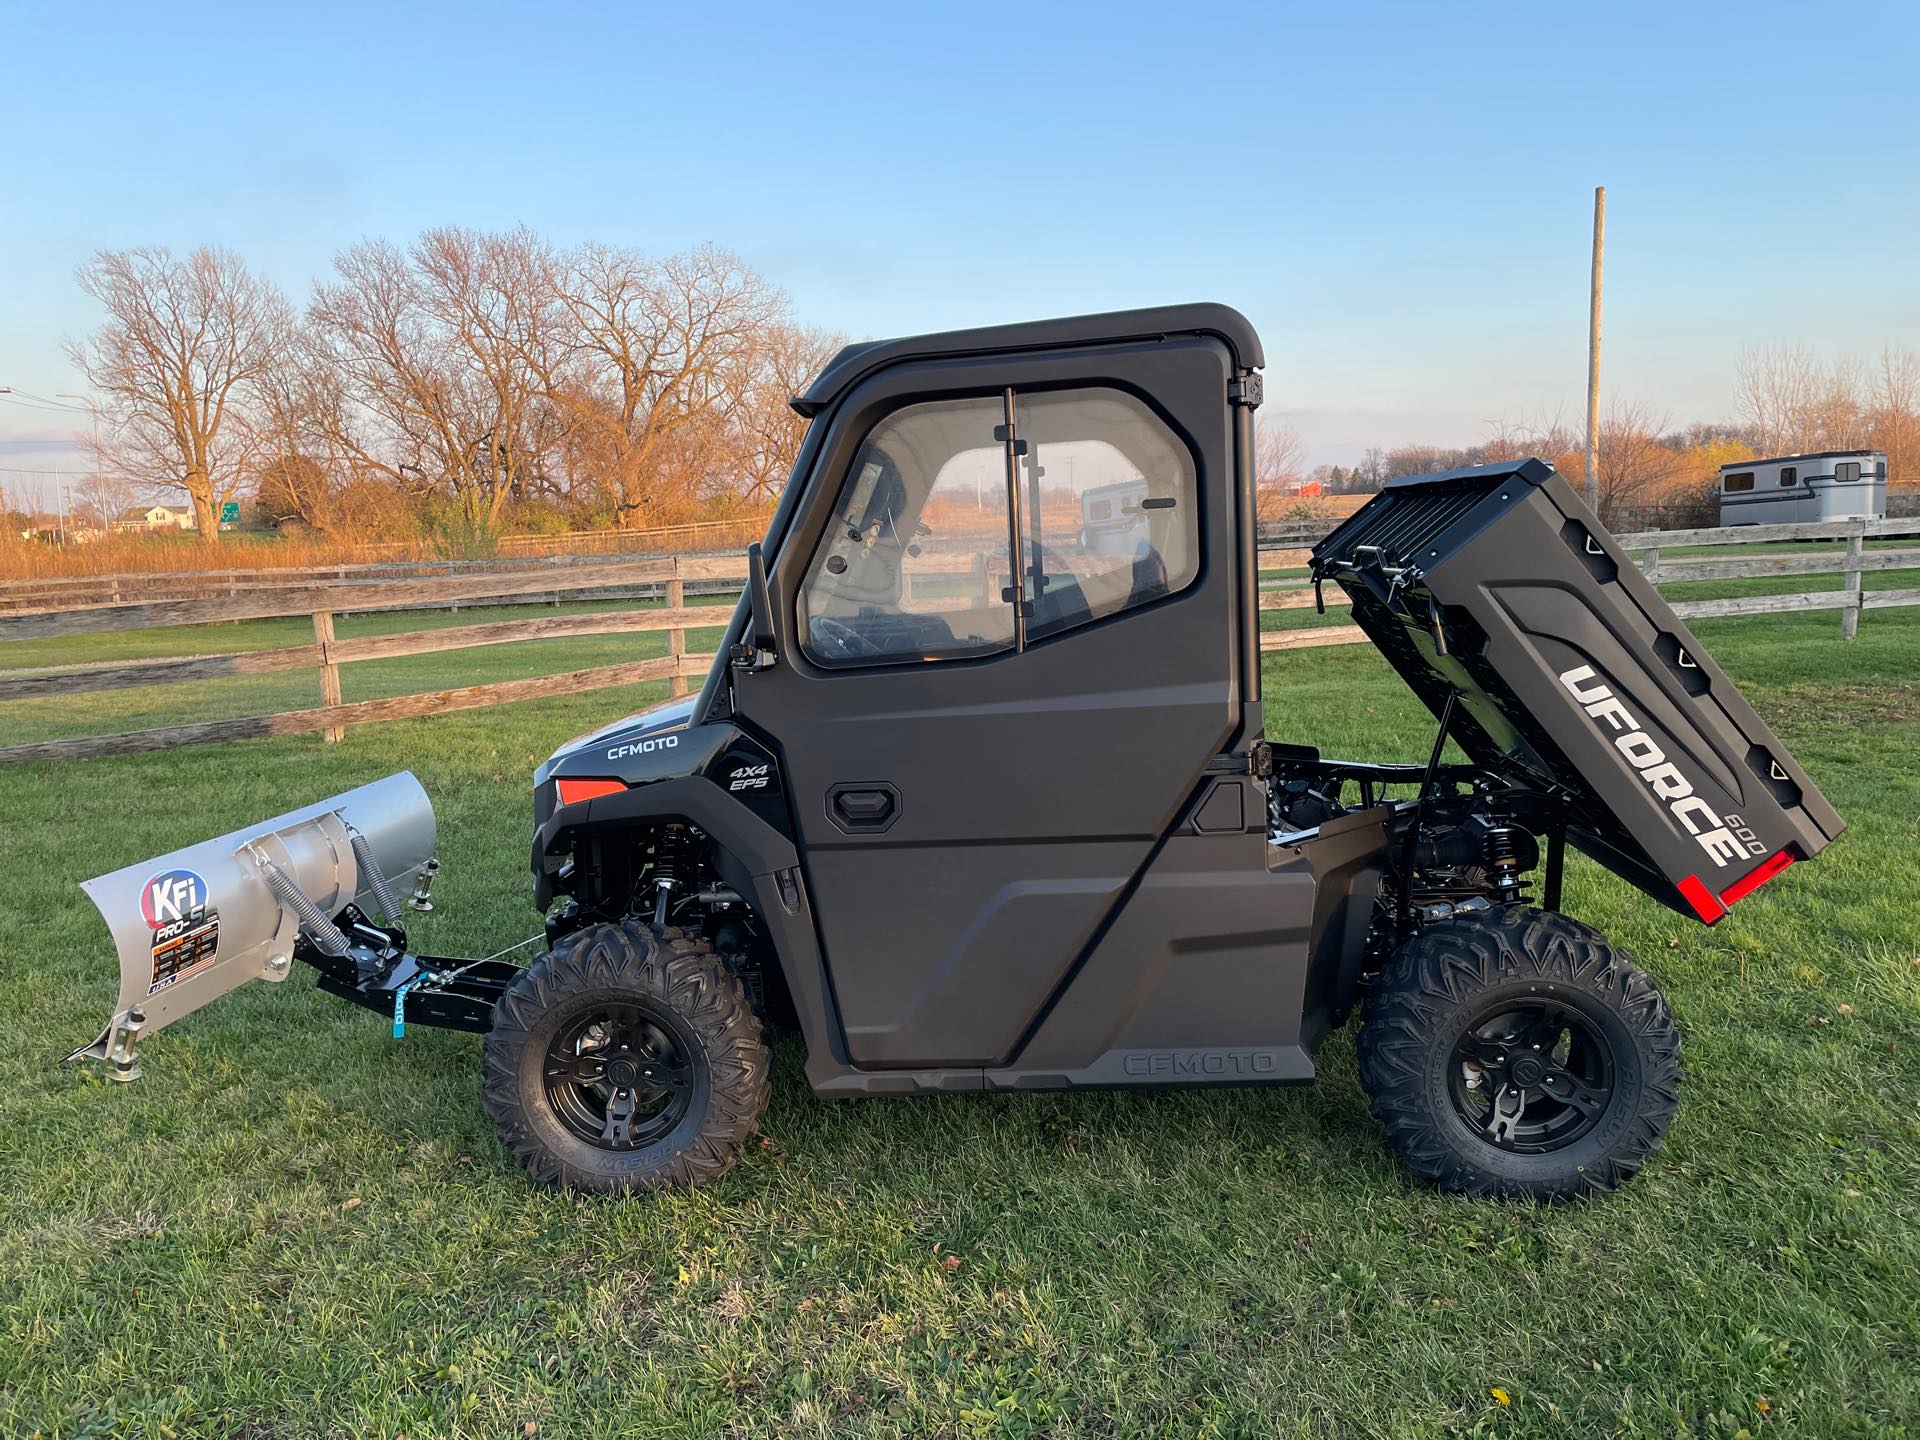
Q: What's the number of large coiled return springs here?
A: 2